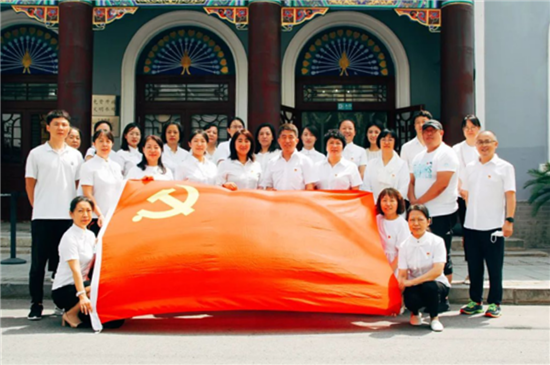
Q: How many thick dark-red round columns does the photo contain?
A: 3